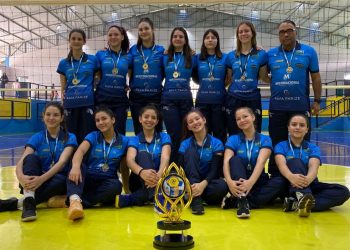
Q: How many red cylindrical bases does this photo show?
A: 0